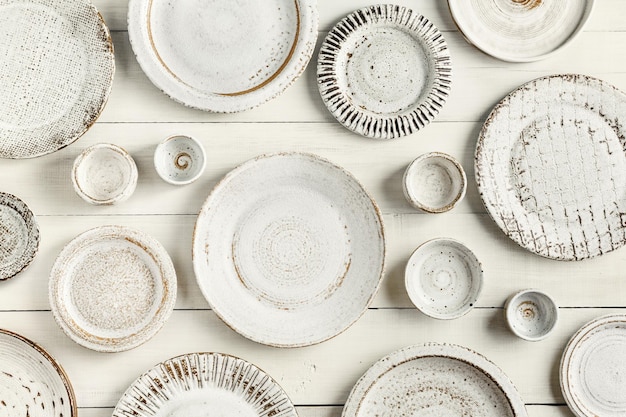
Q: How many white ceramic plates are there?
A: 12